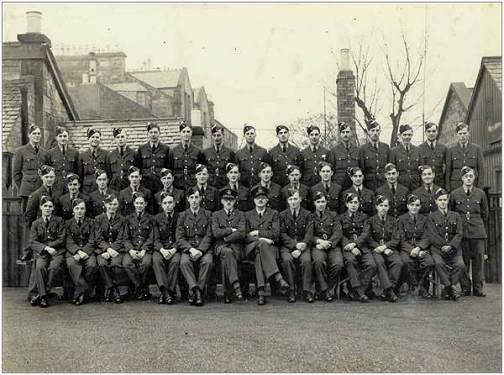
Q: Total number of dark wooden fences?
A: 2